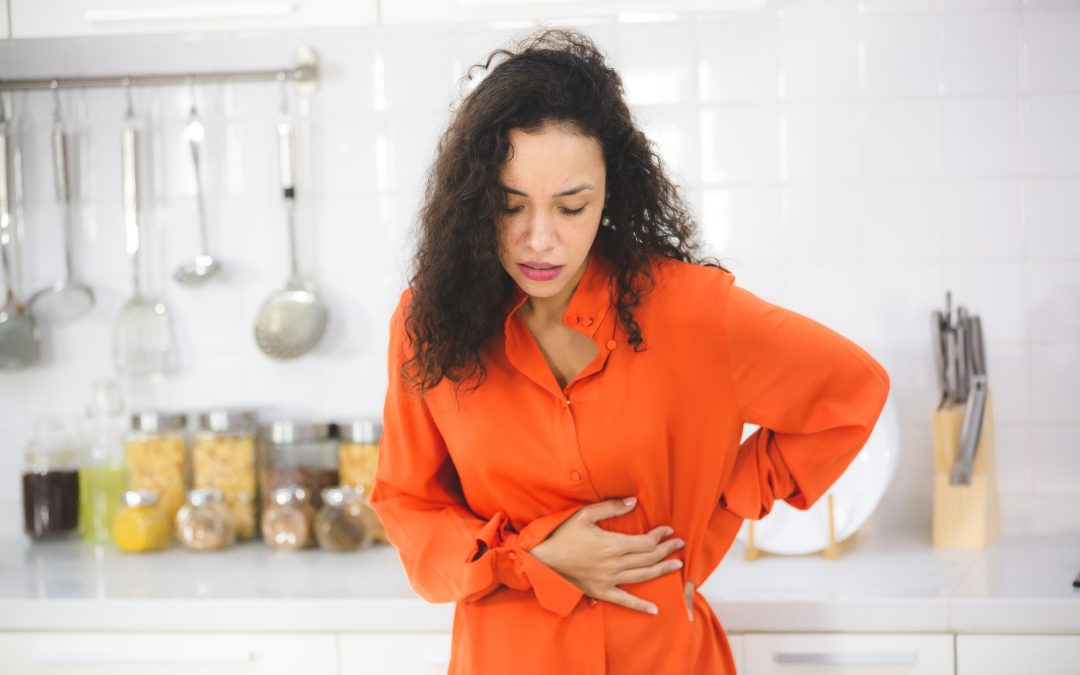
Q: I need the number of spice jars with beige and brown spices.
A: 3